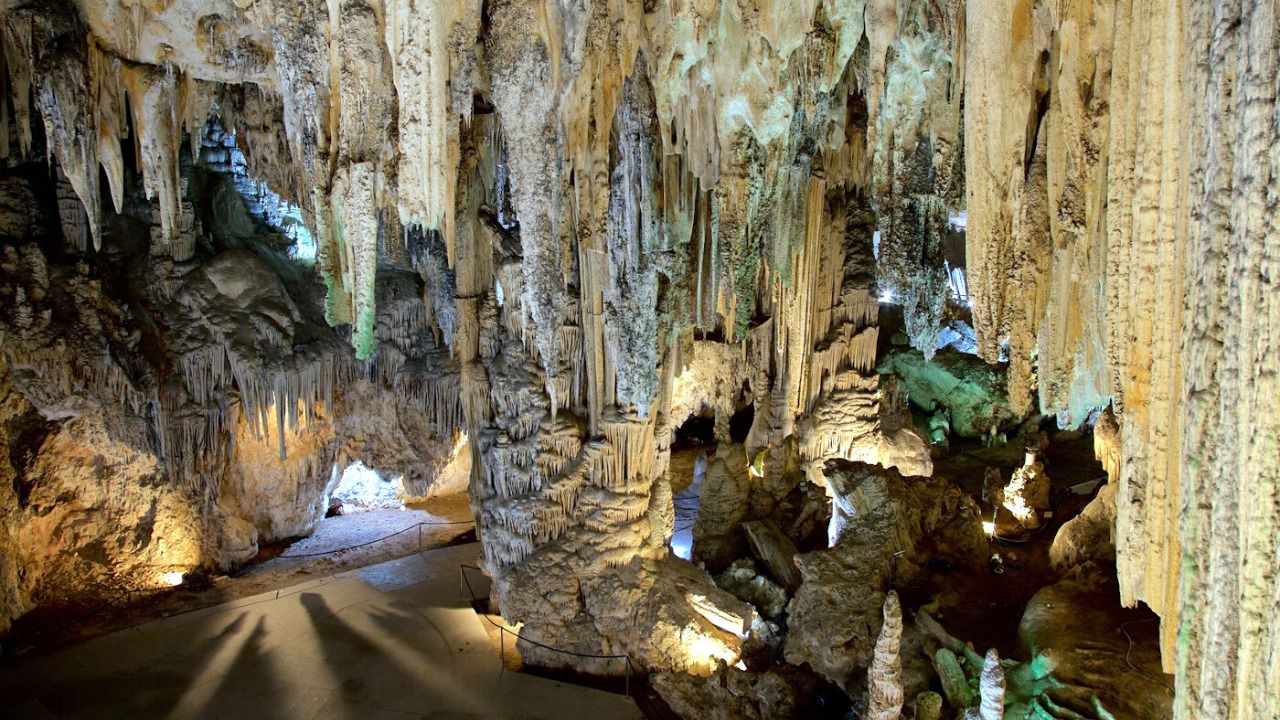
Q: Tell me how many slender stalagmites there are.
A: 2